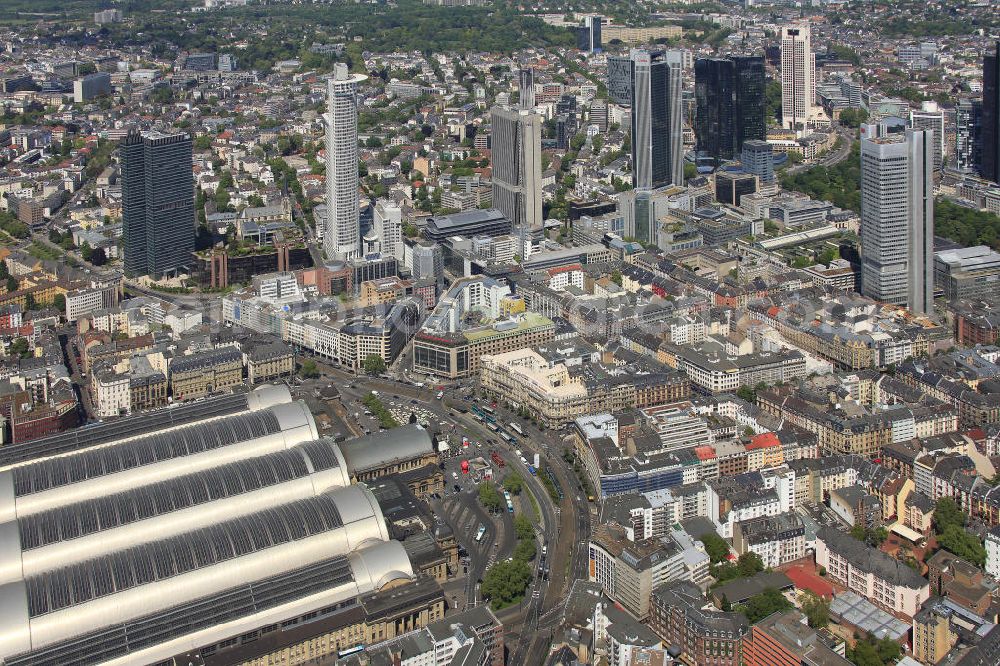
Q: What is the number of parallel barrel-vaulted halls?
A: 5